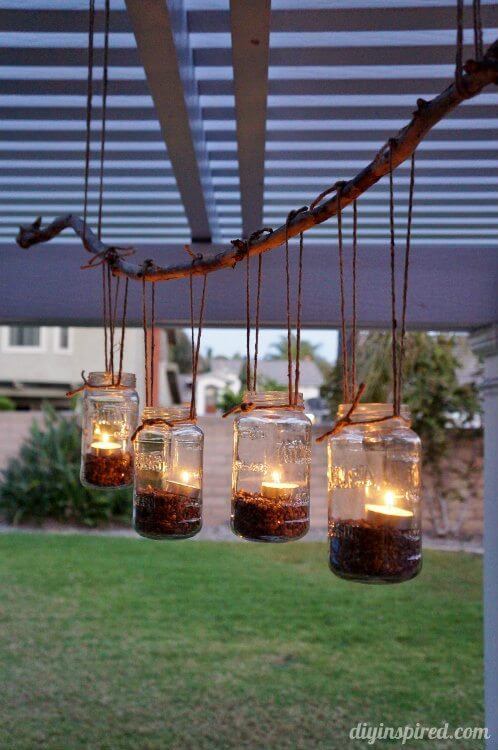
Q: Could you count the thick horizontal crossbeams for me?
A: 1